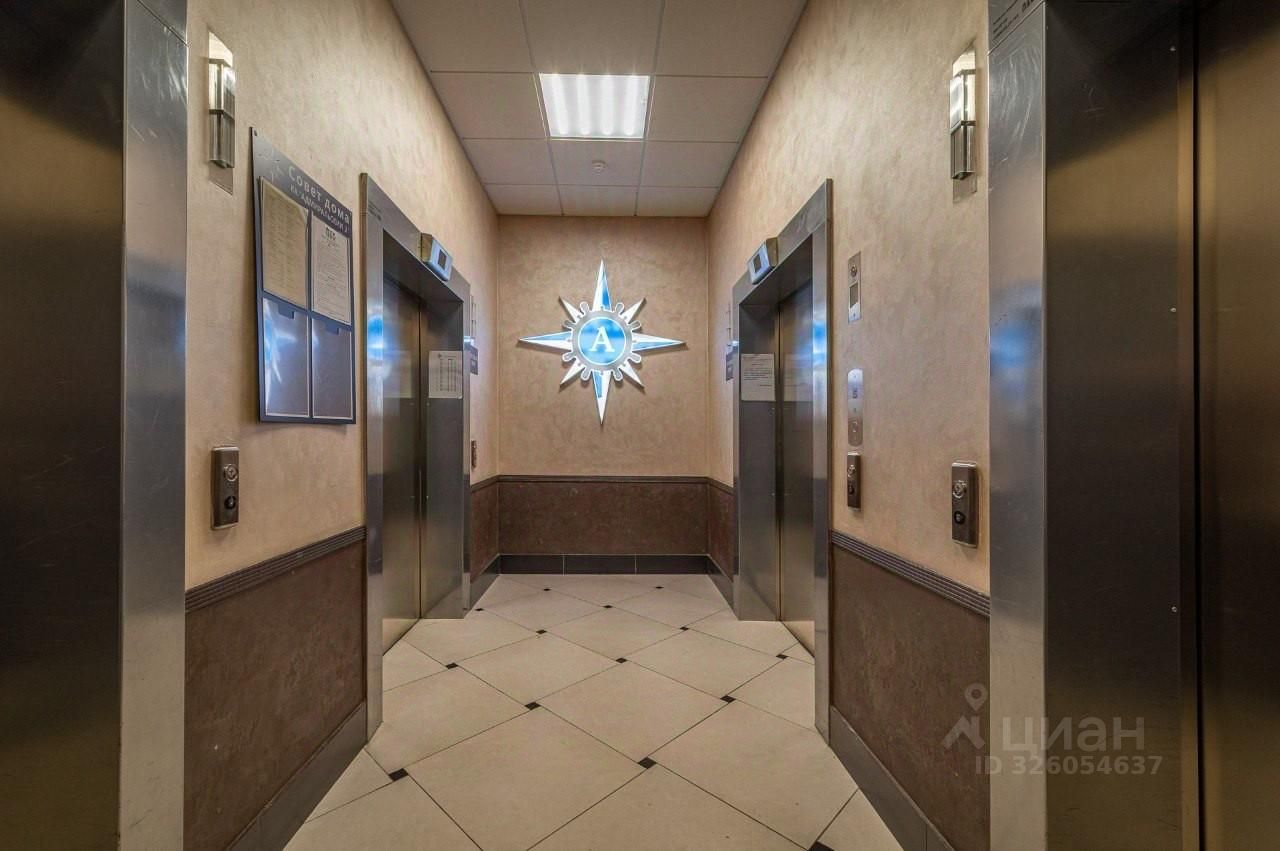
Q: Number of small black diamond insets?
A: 14